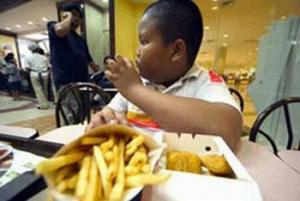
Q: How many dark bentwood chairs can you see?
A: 3